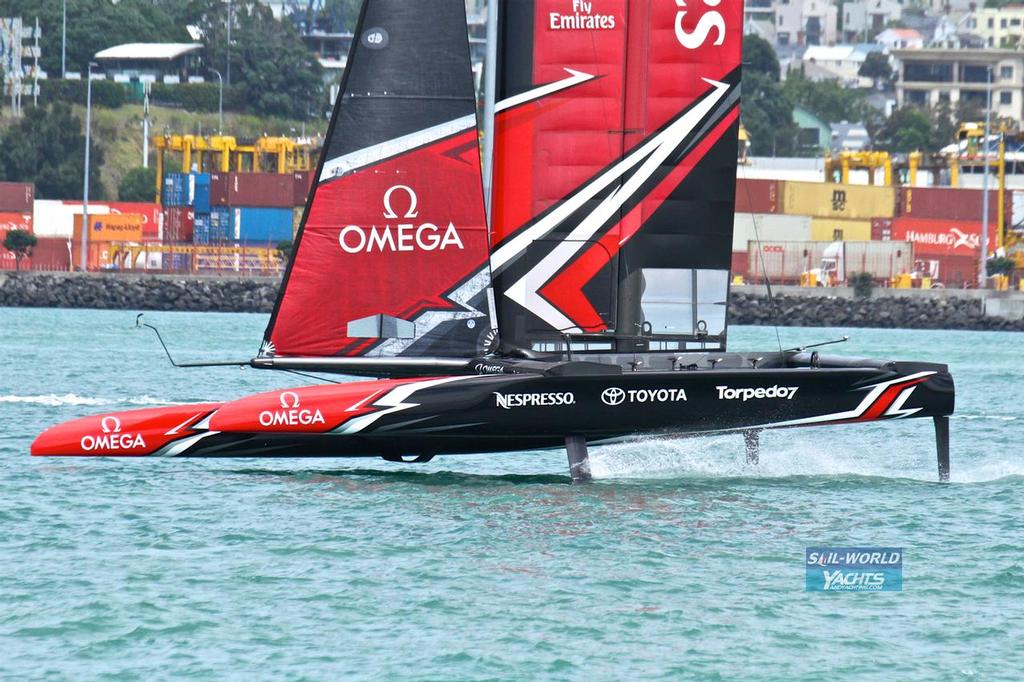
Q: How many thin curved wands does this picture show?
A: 1